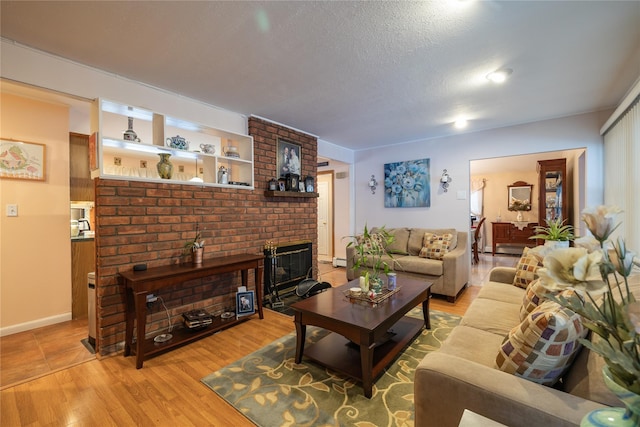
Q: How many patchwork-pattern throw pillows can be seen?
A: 5